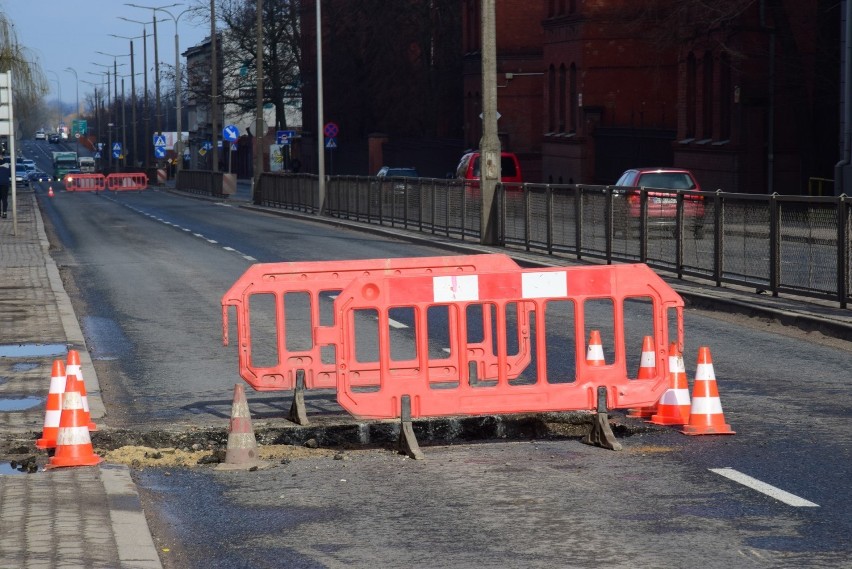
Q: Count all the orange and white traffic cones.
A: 9